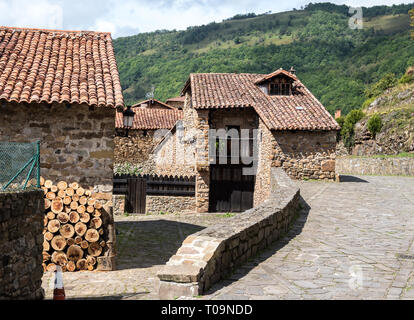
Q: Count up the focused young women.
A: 0